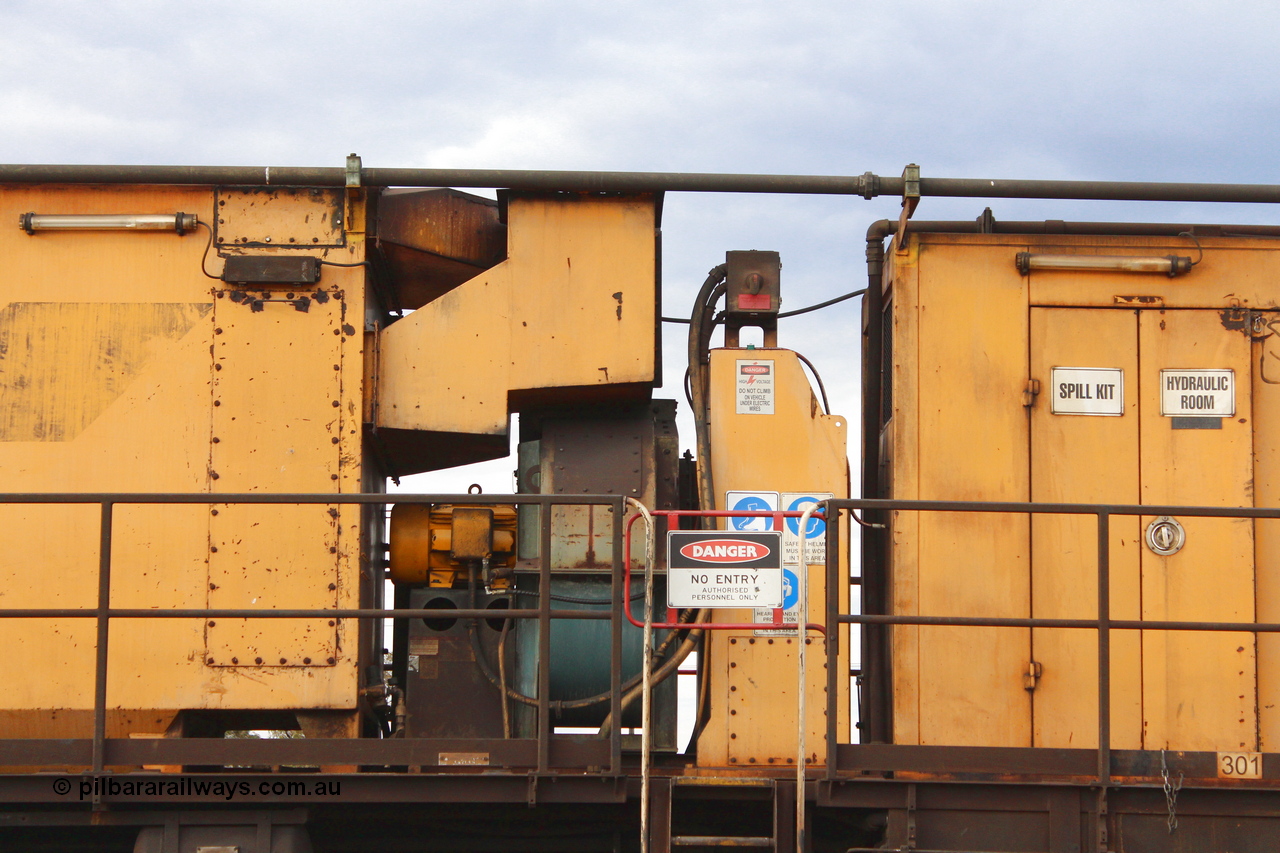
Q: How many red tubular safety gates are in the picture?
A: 1